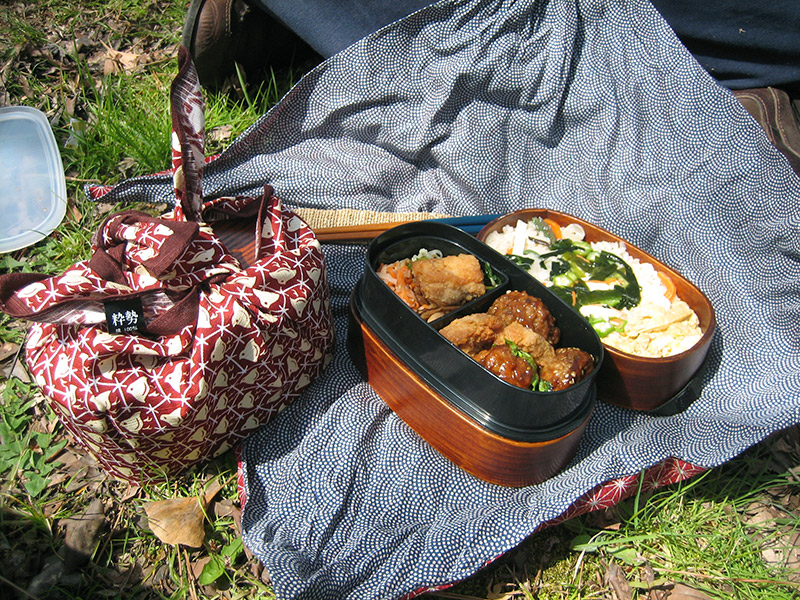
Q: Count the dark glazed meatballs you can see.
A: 3